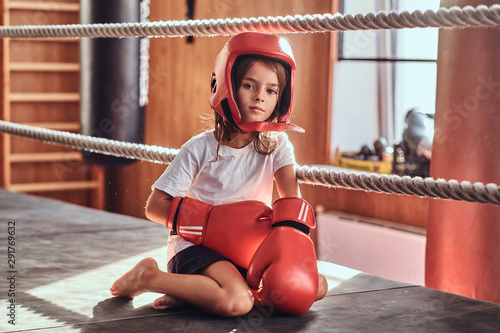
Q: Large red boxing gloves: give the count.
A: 2